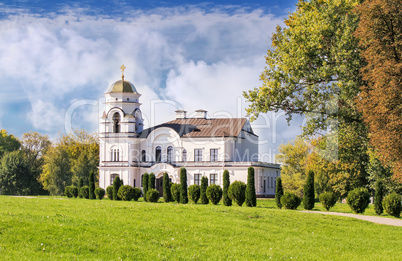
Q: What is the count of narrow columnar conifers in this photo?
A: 13